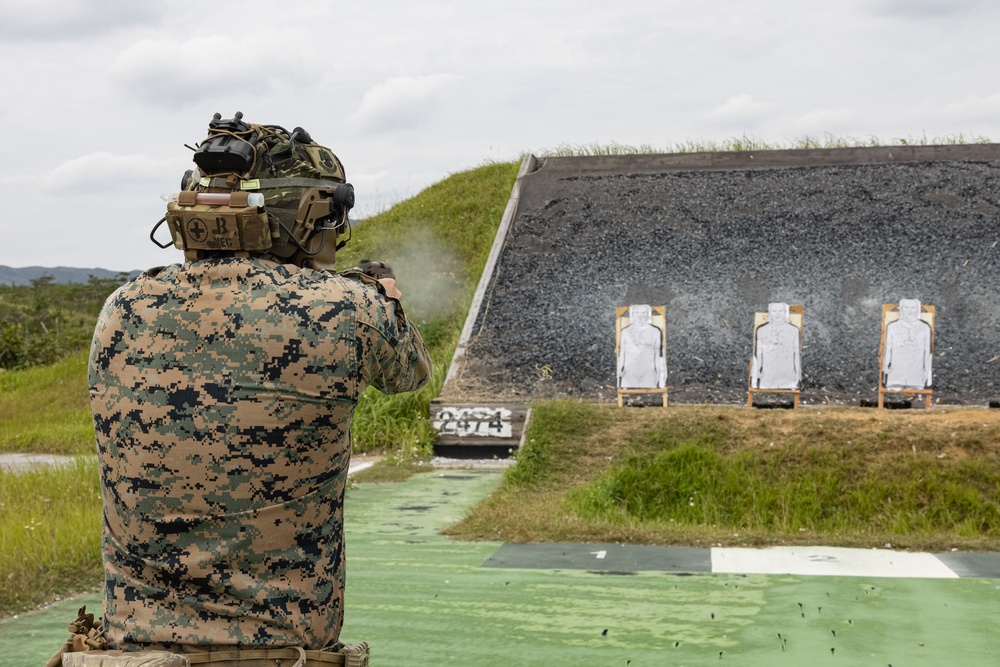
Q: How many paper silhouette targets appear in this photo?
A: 3